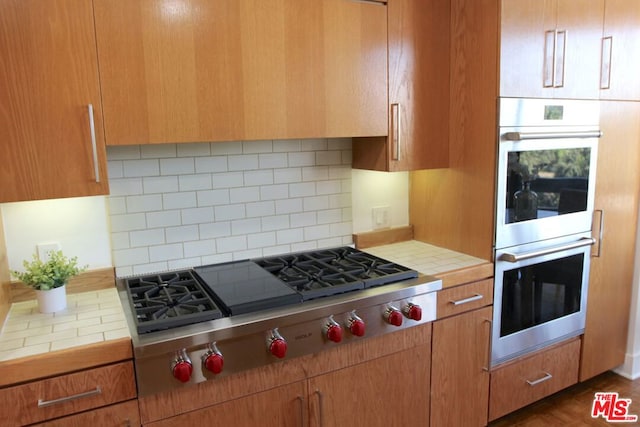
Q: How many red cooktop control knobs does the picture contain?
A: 7